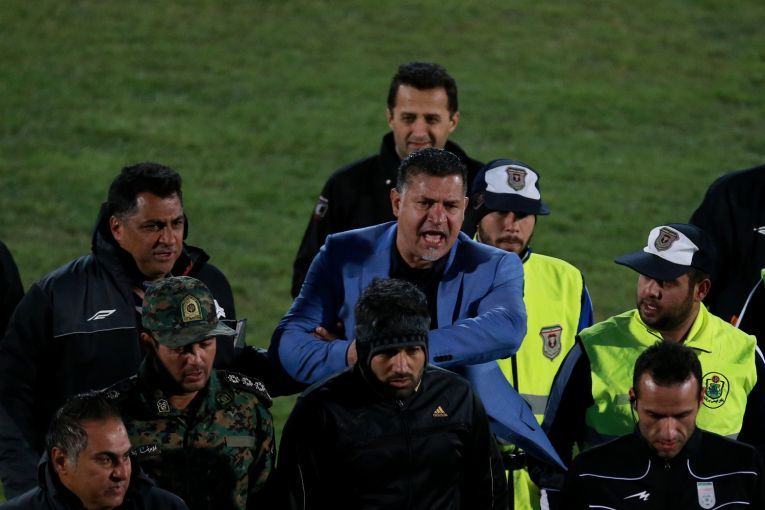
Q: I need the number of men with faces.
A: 9